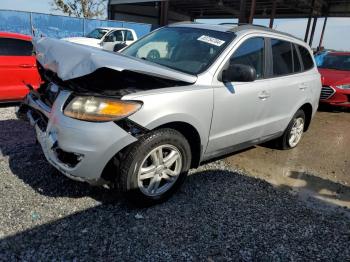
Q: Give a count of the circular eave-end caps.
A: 0